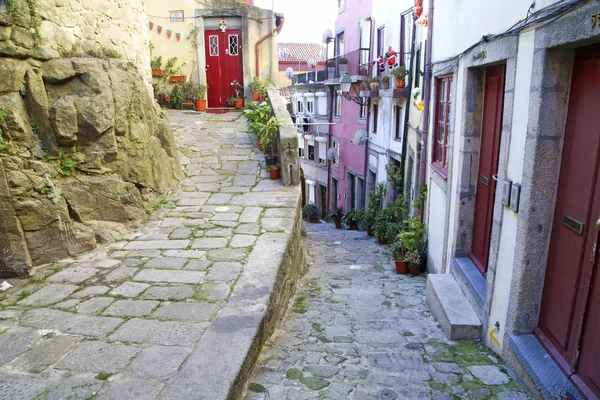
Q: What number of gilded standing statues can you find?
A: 0